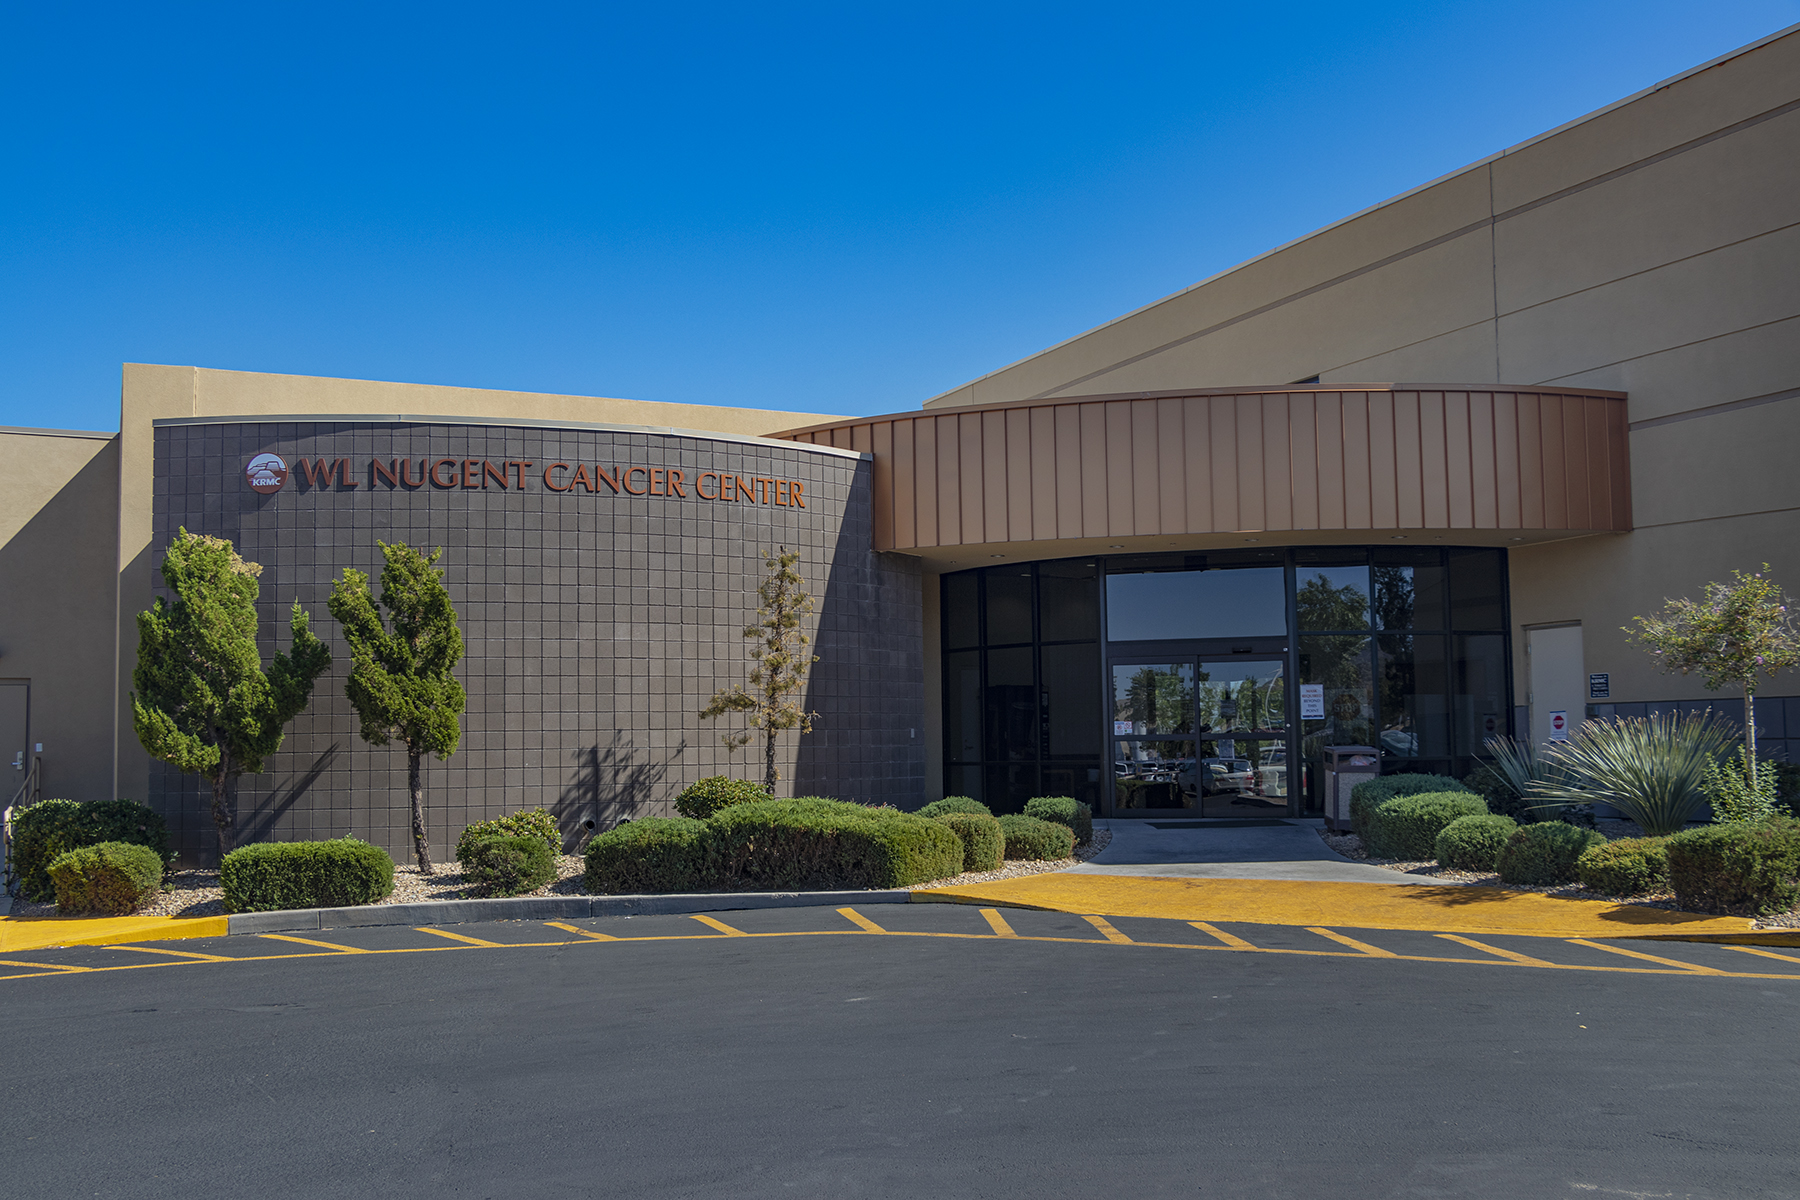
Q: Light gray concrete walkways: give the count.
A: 1